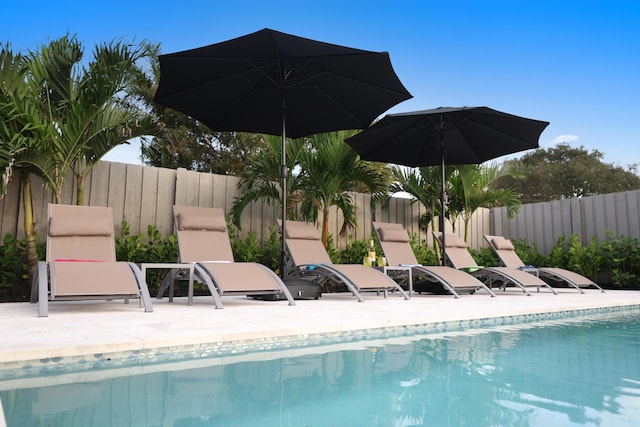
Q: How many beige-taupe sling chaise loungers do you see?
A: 6